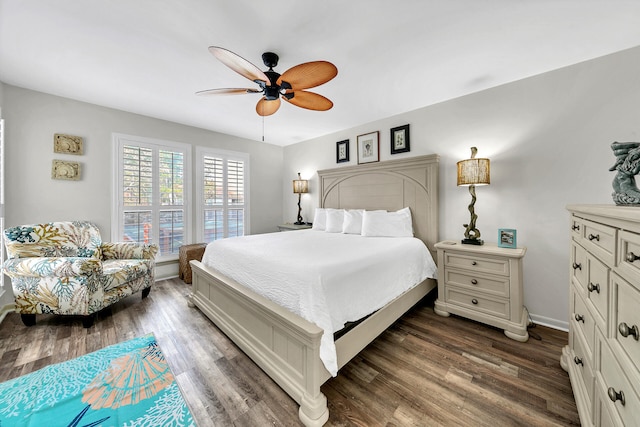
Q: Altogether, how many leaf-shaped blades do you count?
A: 5